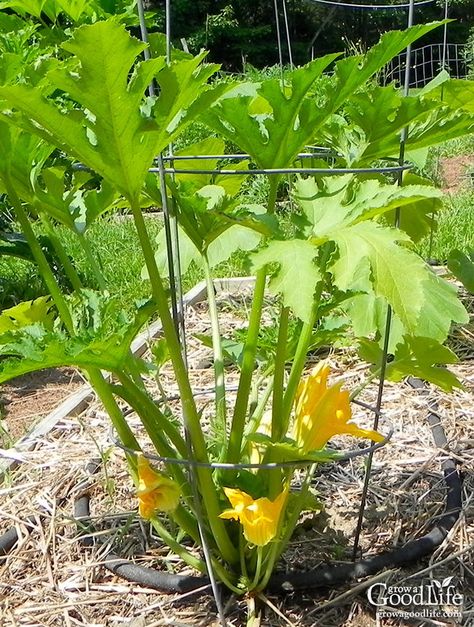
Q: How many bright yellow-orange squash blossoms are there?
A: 3